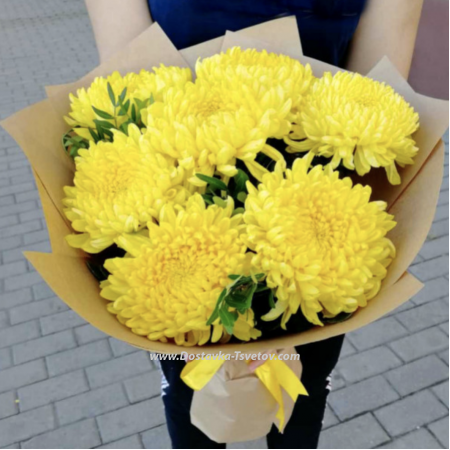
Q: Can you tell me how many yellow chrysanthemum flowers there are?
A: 7